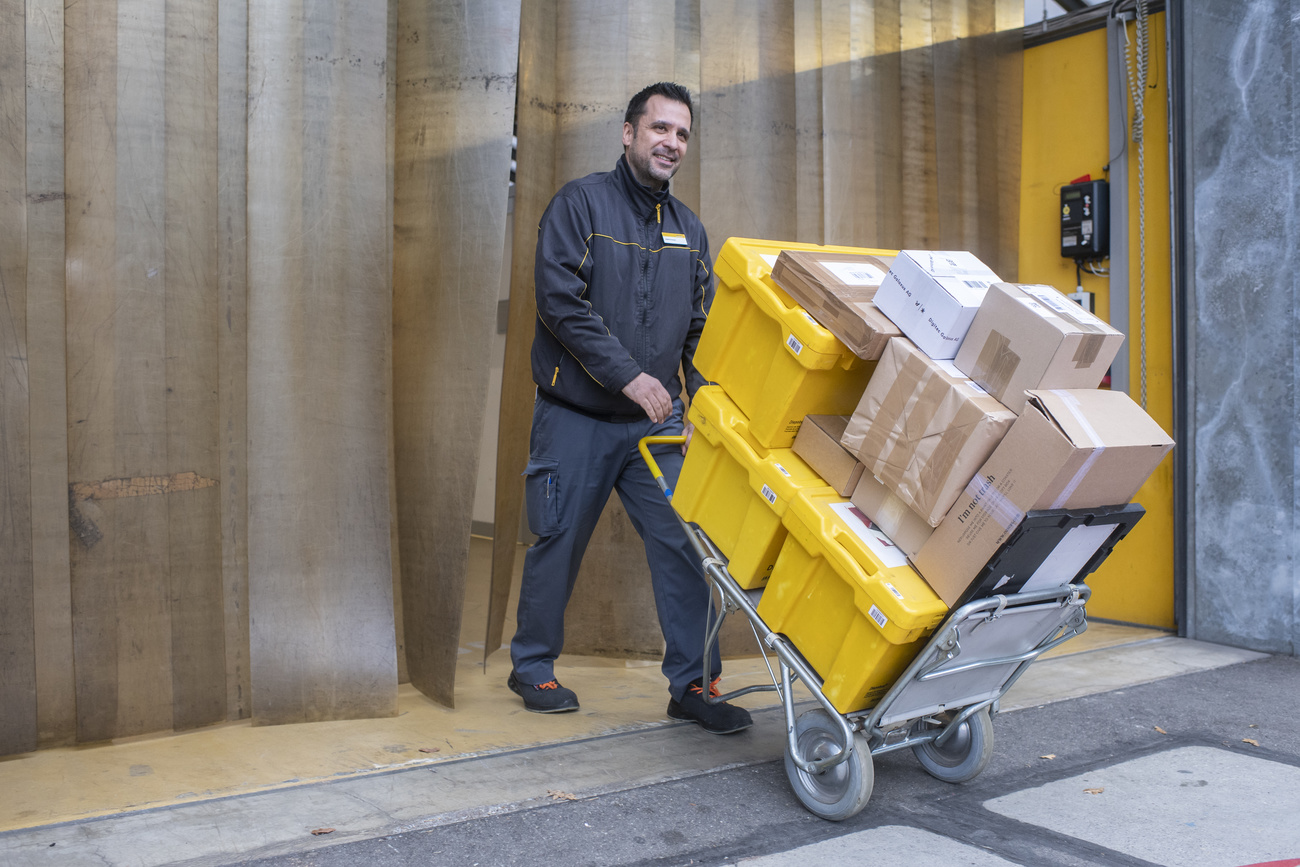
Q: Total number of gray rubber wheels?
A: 2